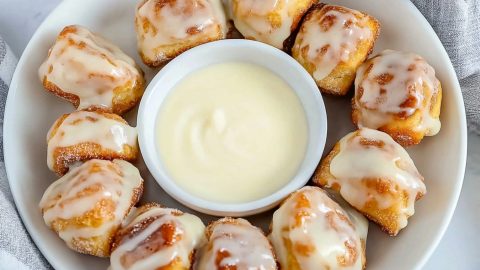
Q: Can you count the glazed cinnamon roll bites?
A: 11